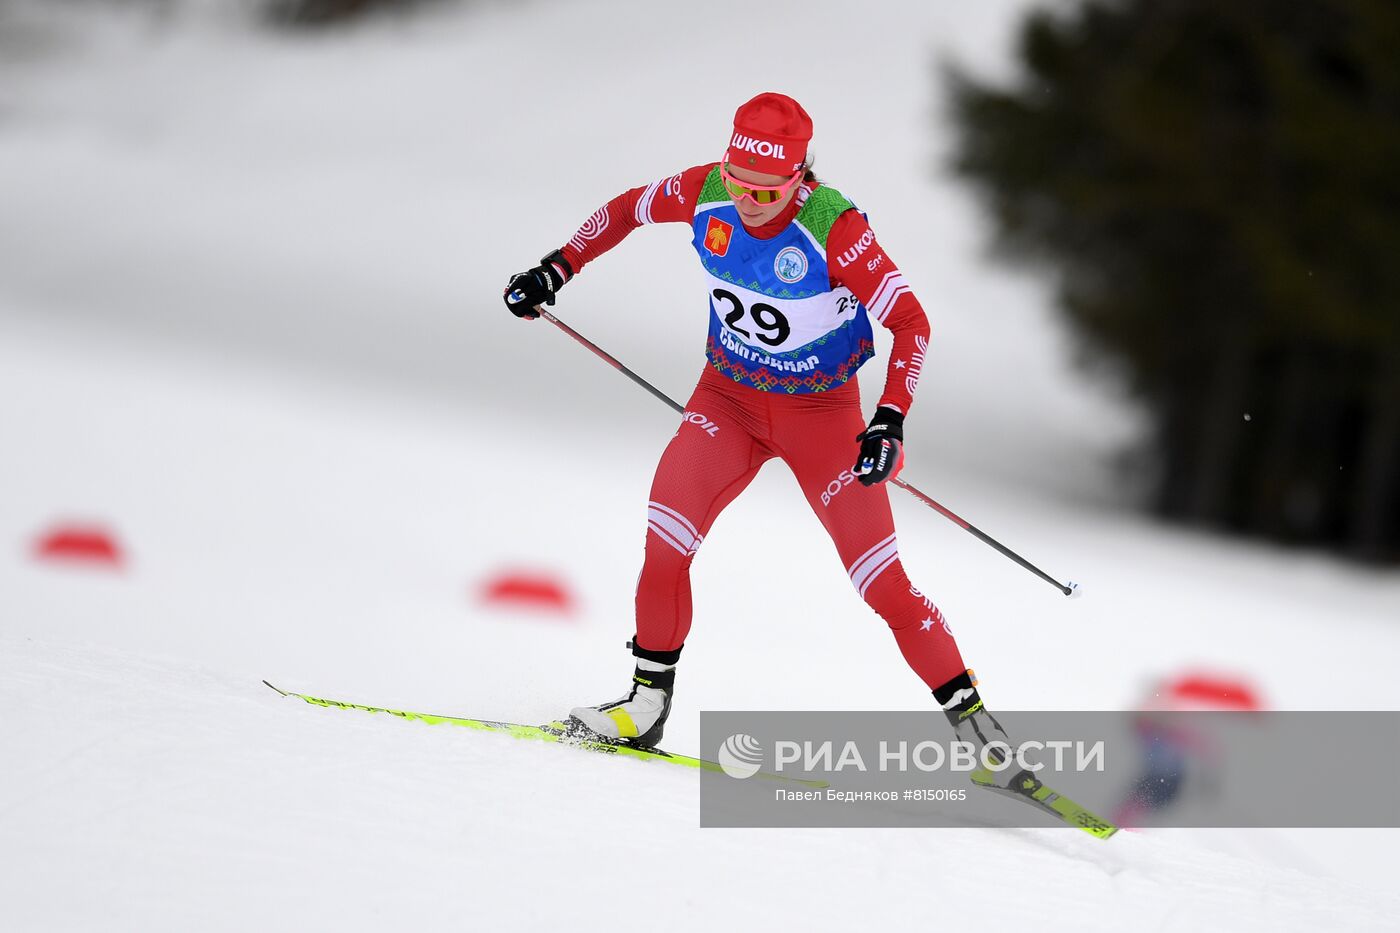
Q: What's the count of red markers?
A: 3